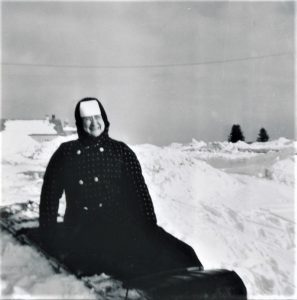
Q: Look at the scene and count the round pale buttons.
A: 6